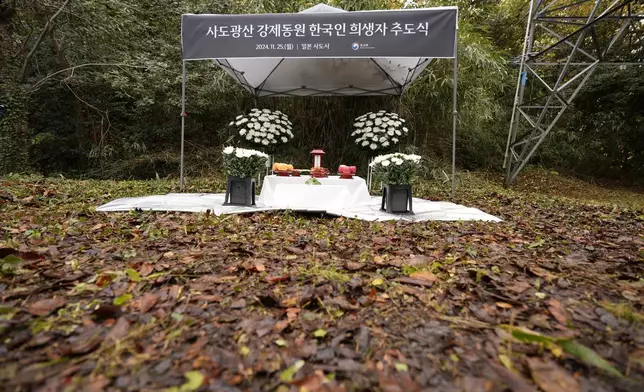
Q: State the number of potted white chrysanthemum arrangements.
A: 2